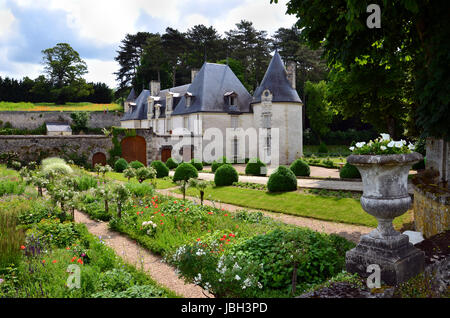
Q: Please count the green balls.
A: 12